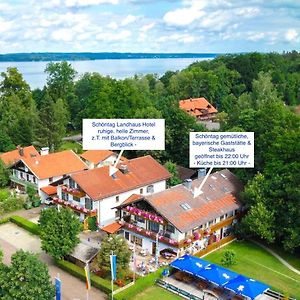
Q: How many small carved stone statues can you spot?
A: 0